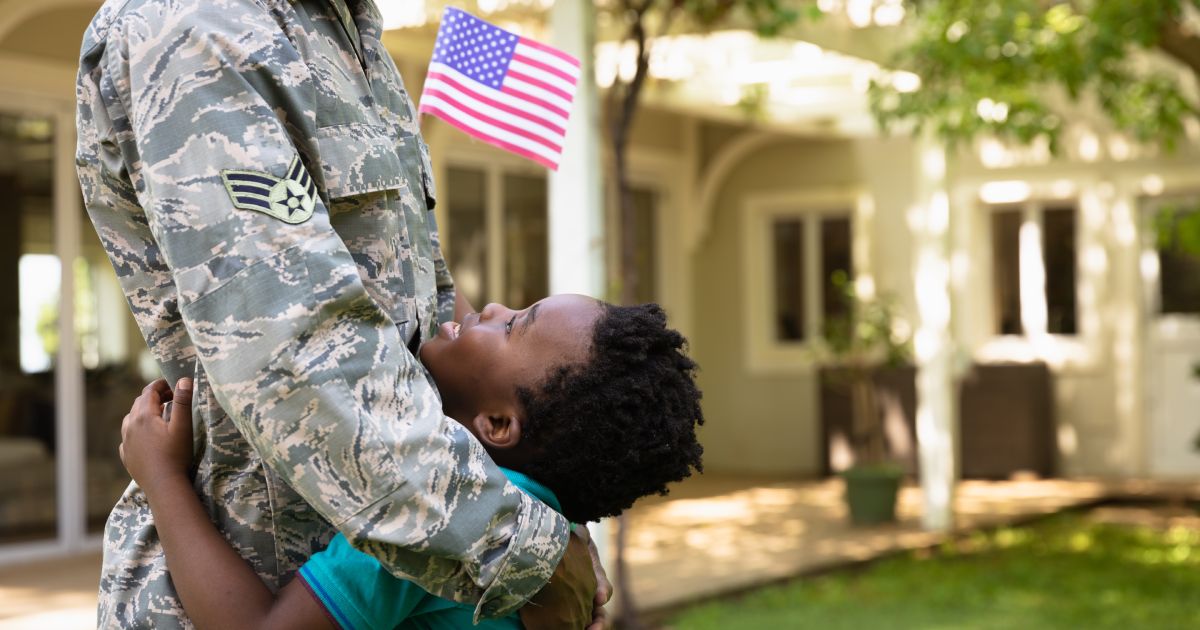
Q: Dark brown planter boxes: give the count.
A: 2